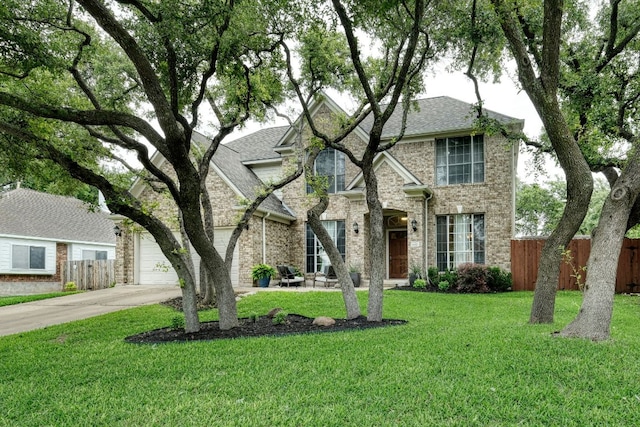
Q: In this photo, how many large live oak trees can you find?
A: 6